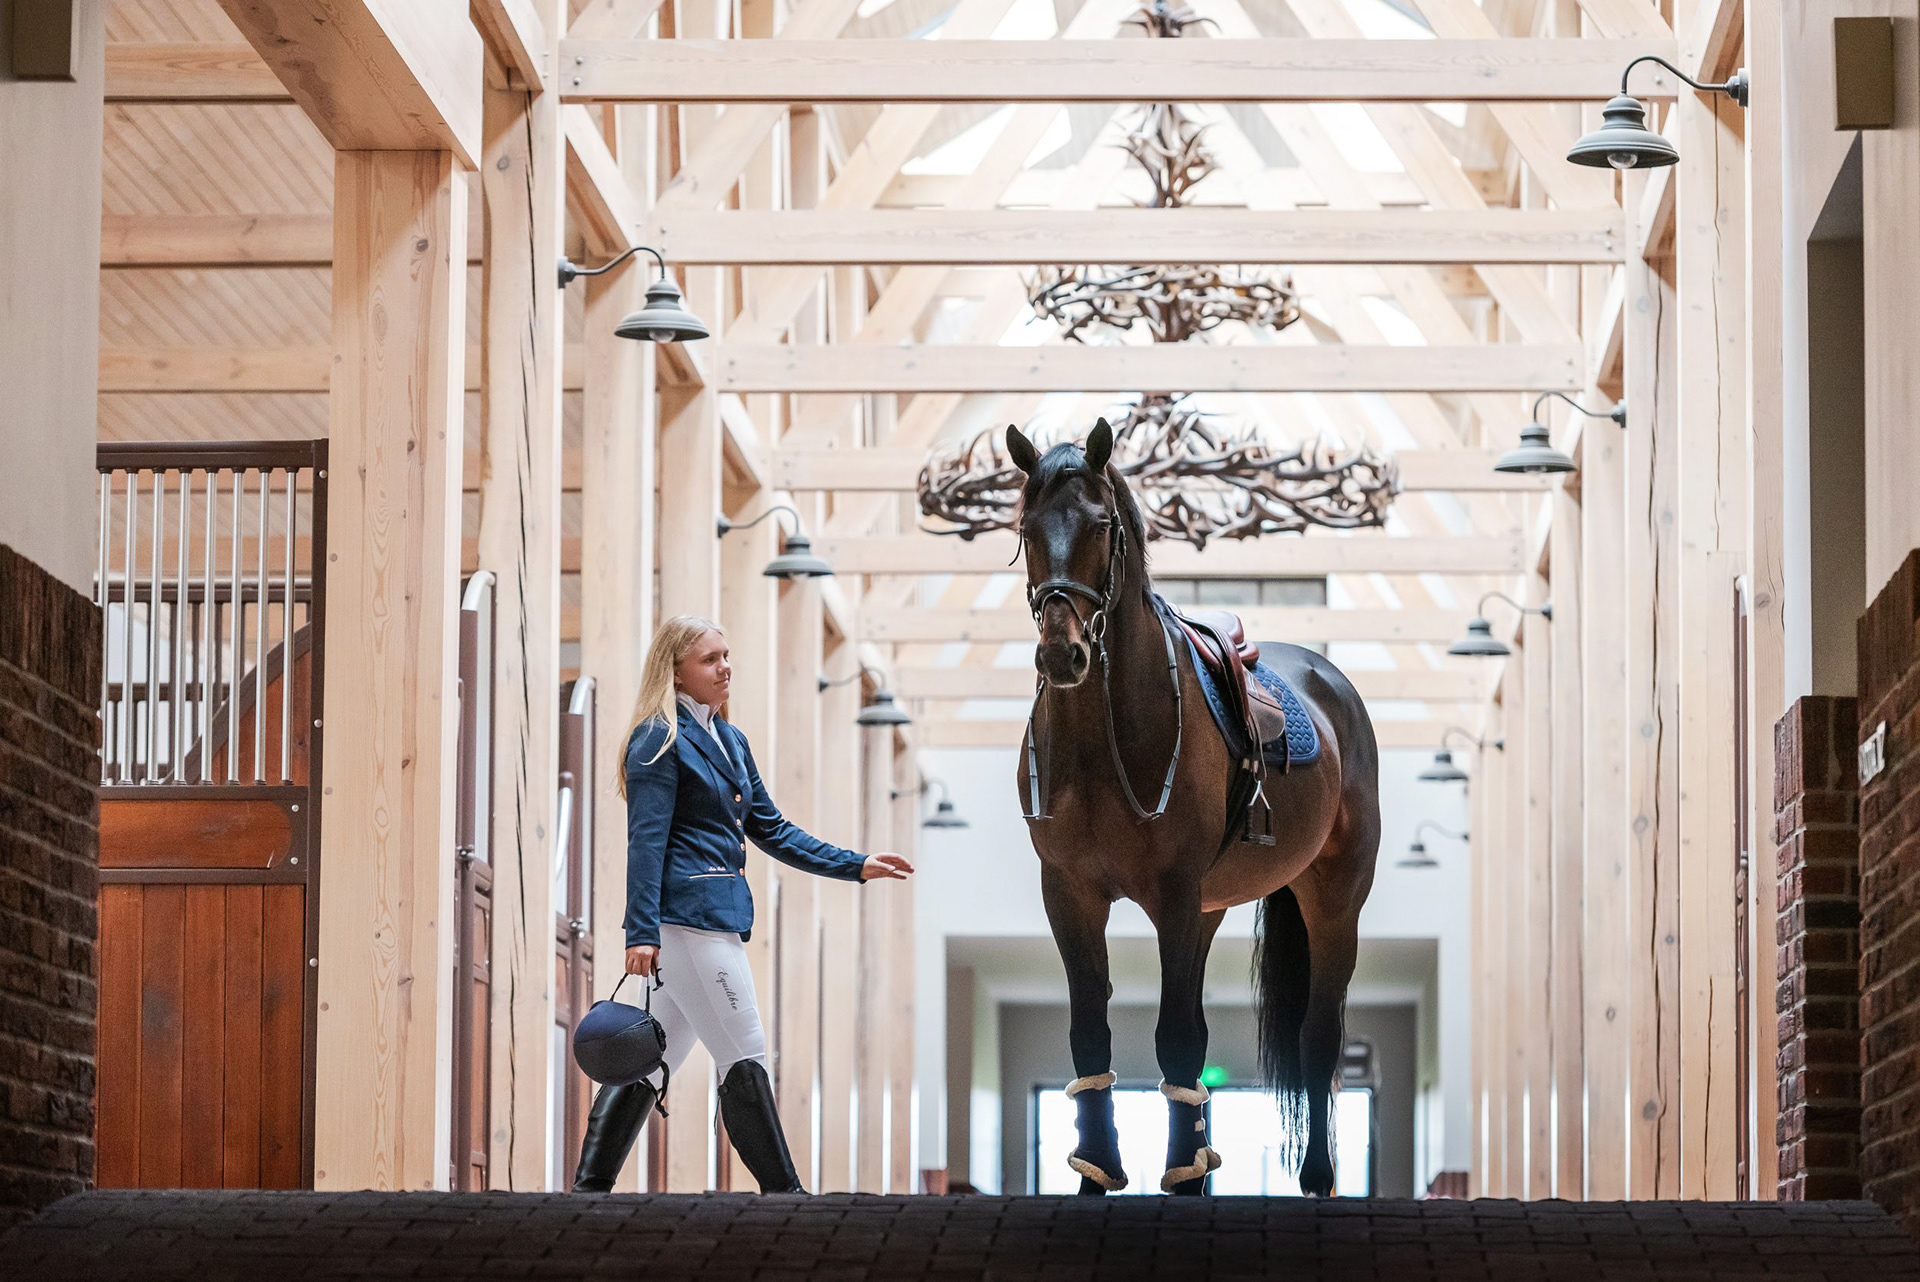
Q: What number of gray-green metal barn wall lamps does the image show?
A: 9